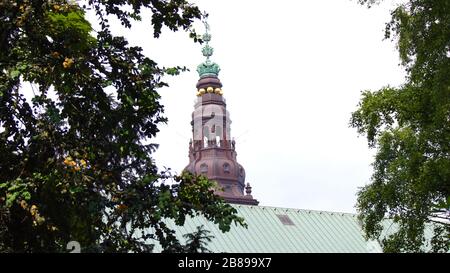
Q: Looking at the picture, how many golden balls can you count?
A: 5